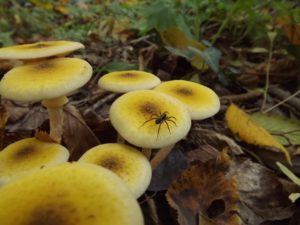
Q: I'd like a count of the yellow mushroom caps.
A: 8